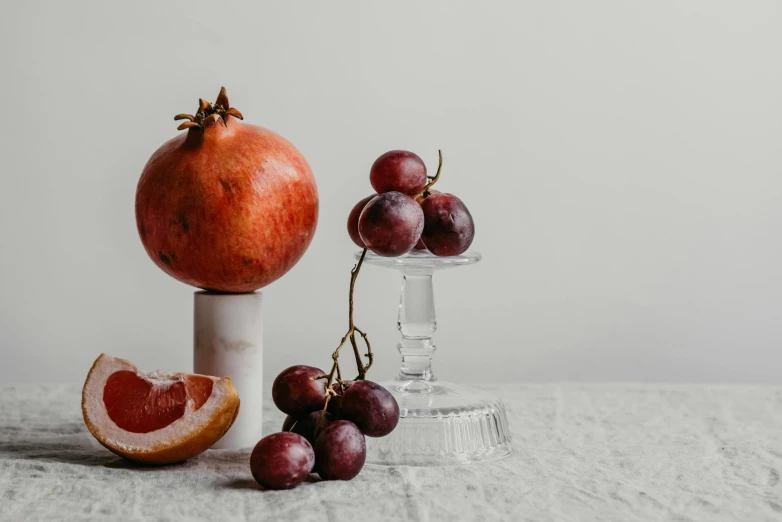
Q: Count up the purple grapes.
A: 11